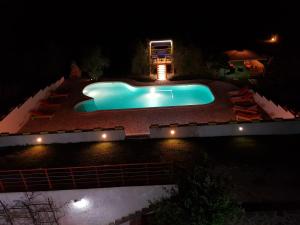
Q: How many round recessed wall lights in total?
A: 4